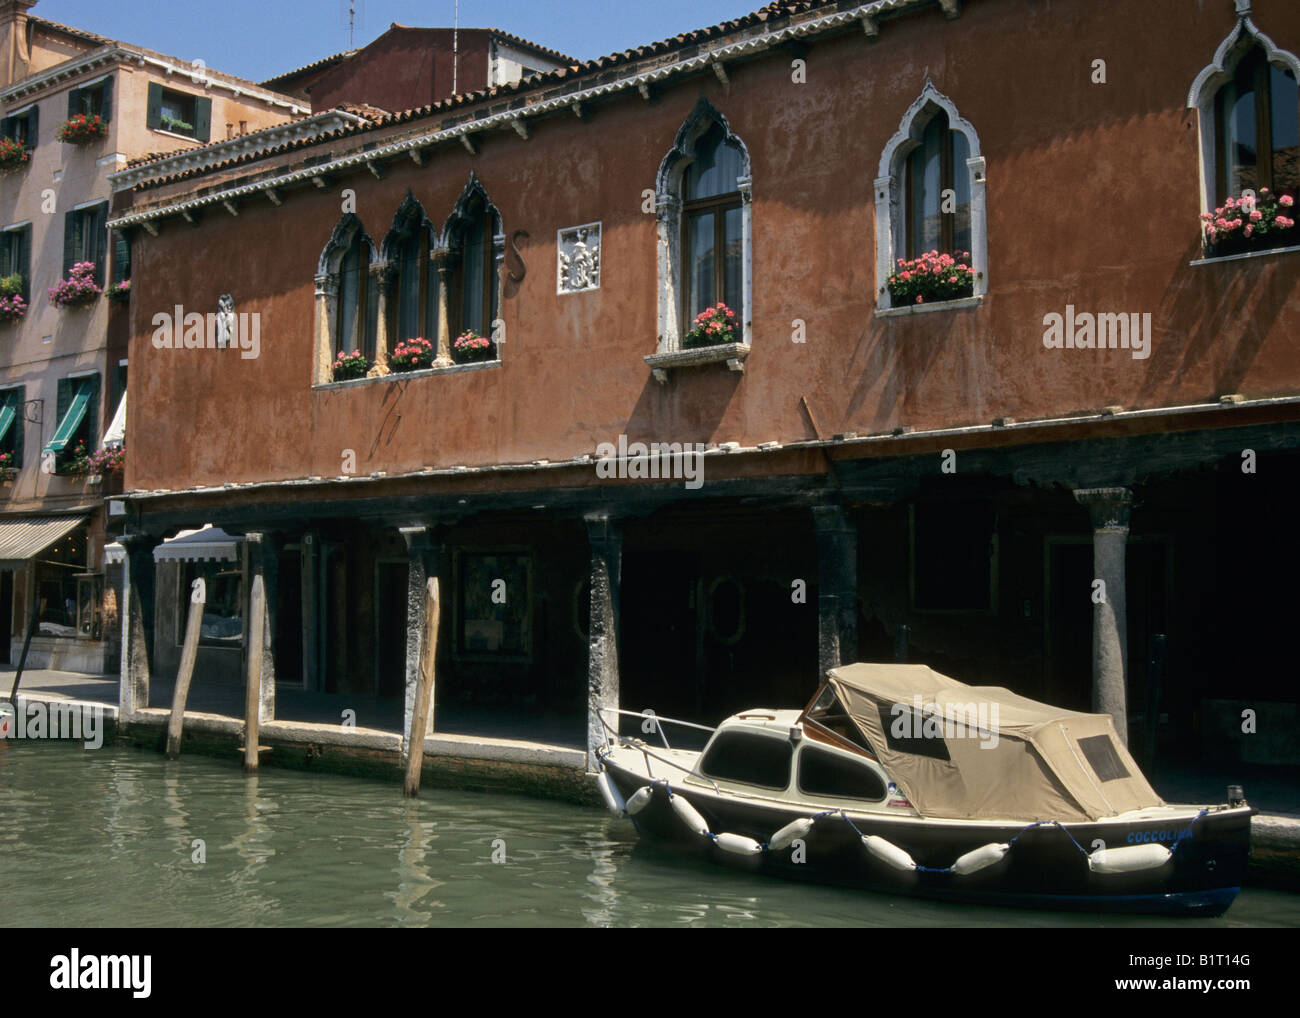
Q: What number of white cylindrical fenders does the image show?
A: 8